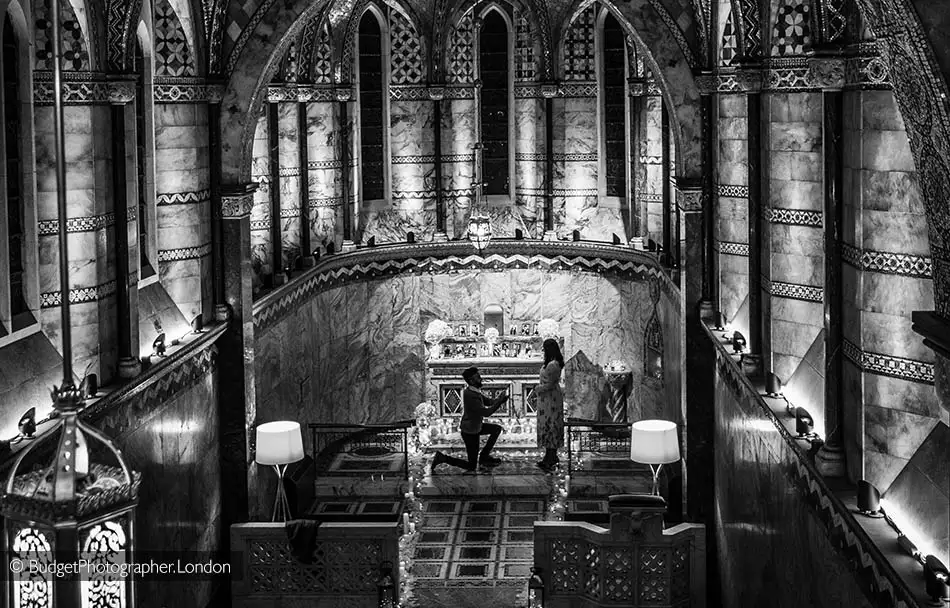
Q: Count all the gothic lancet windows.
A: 5